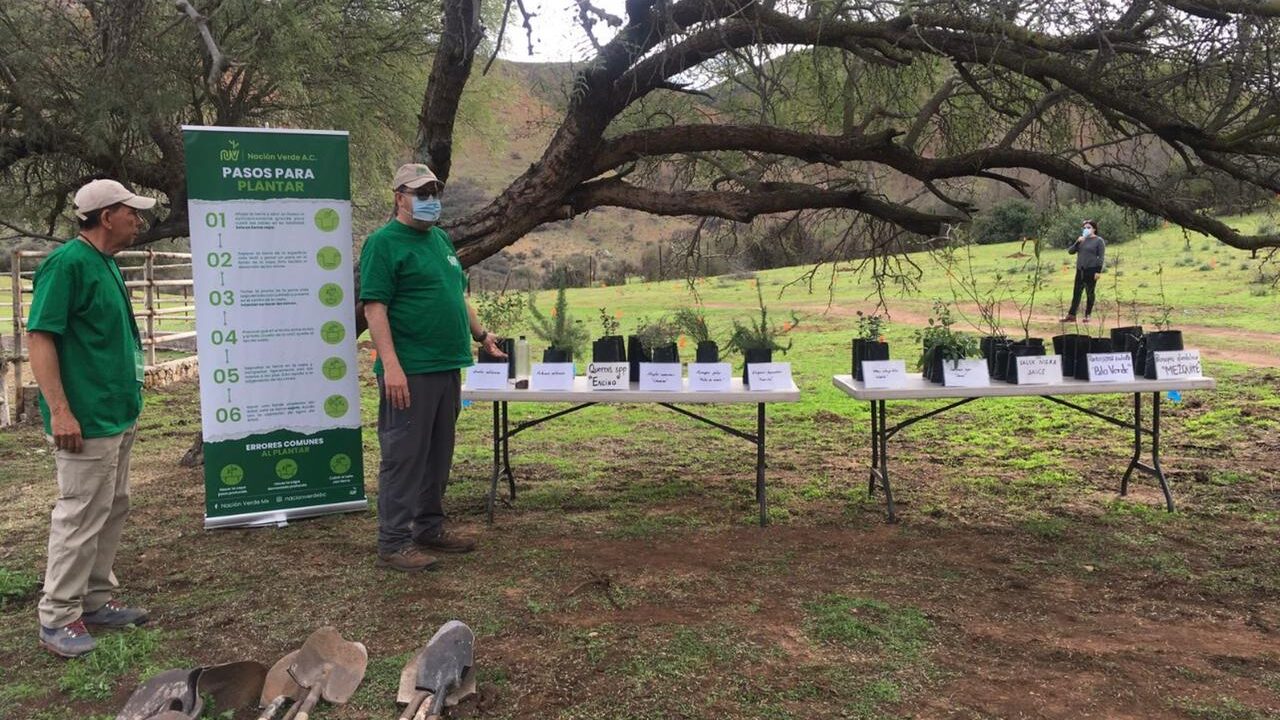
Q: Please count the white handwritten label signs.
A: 11